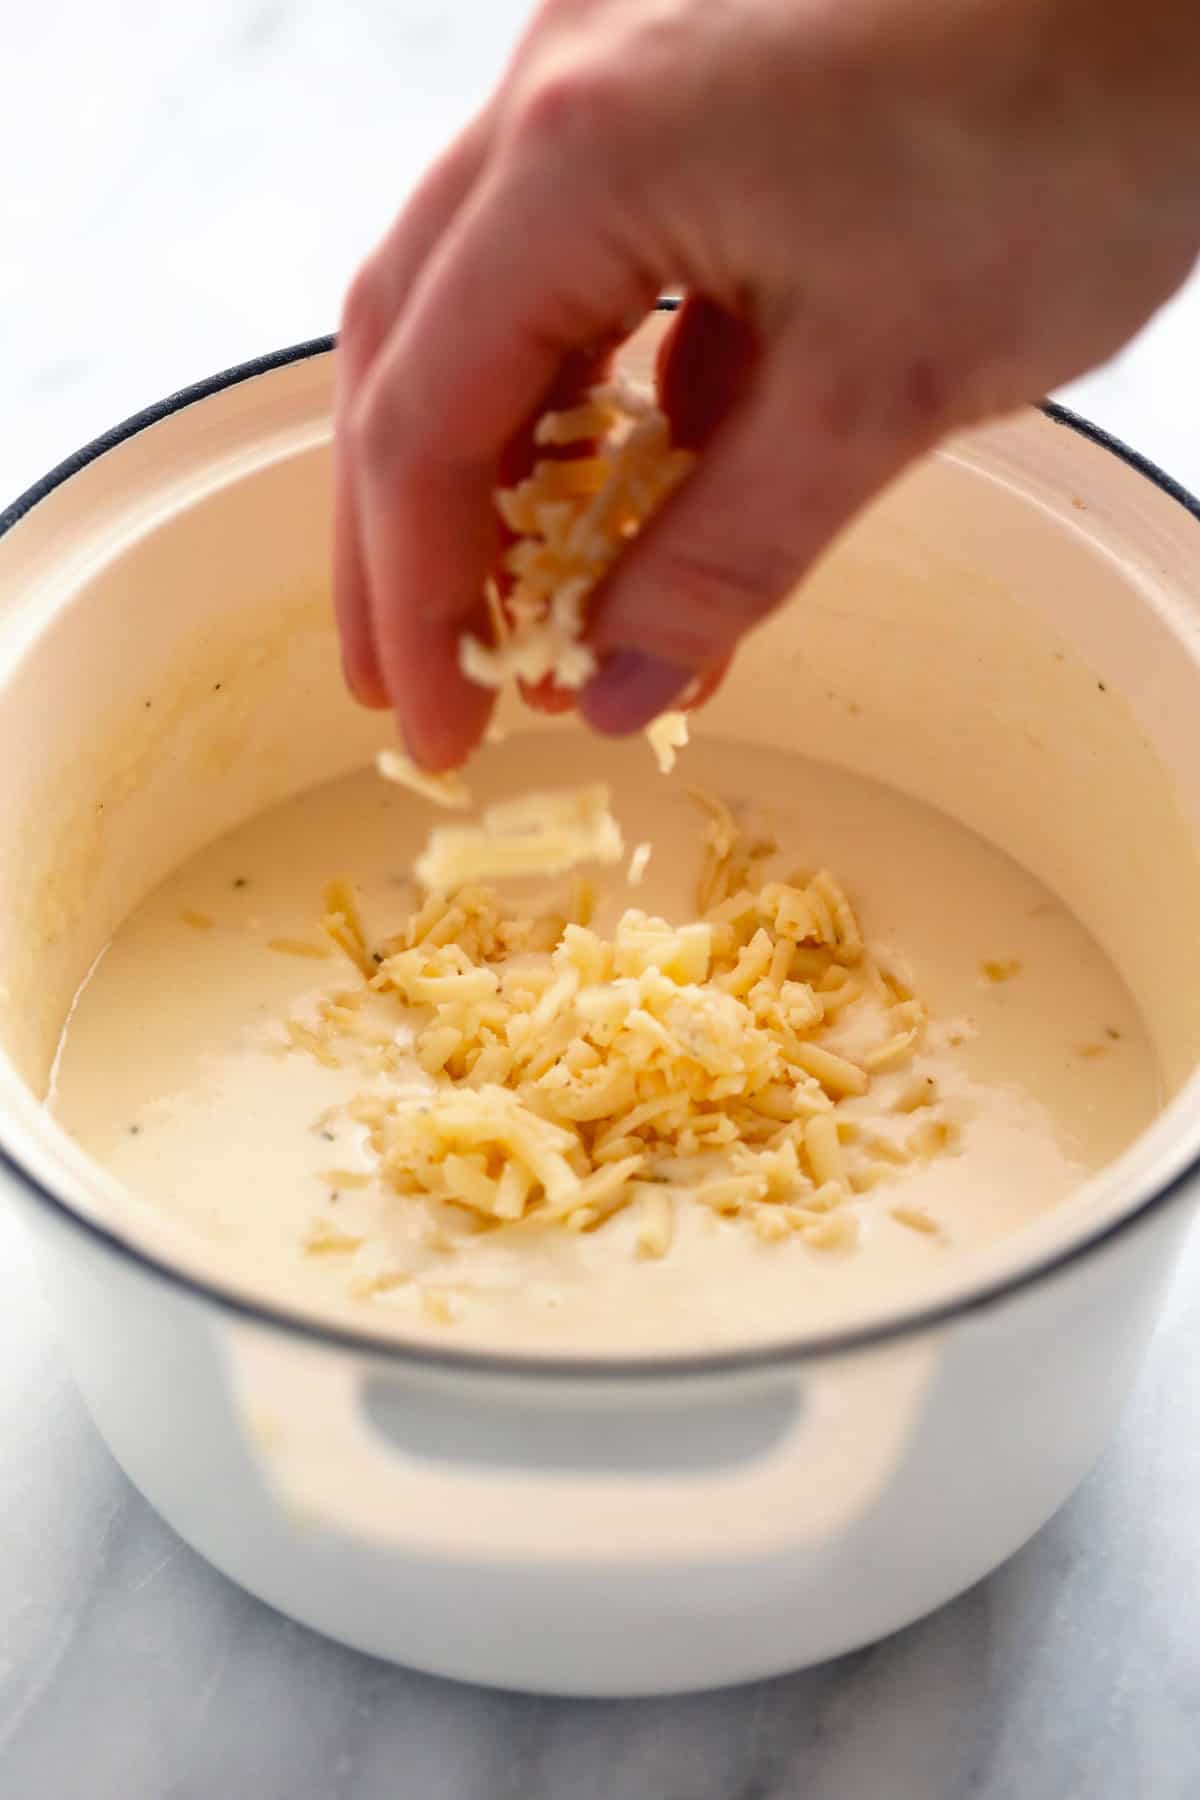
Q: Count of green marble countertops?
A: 0